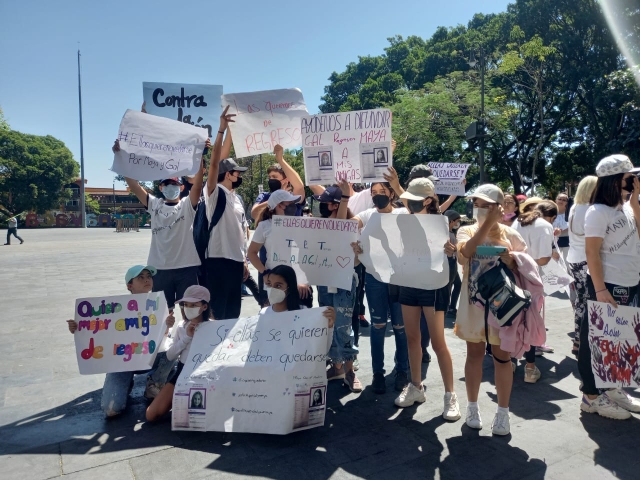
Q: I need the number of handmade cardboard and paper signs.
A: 11